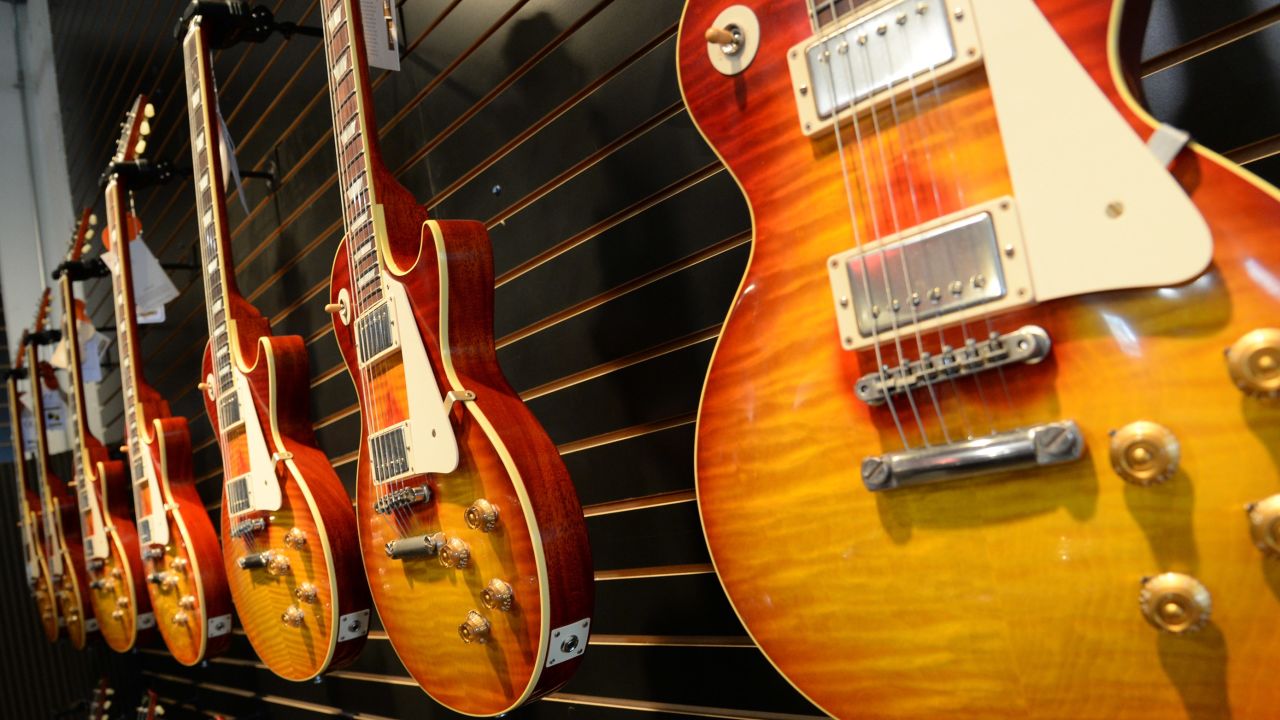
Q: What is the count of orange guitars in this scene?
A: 7